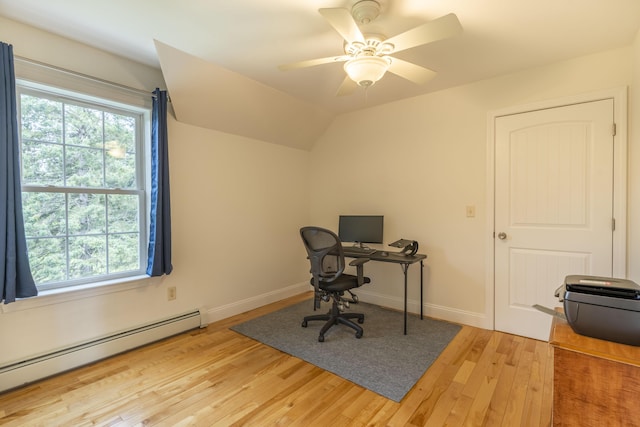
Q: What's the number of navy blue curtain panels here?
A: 2